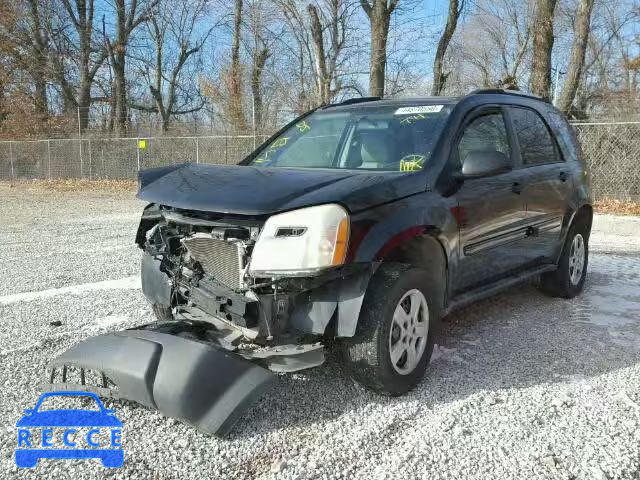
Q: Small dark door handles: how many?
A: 2